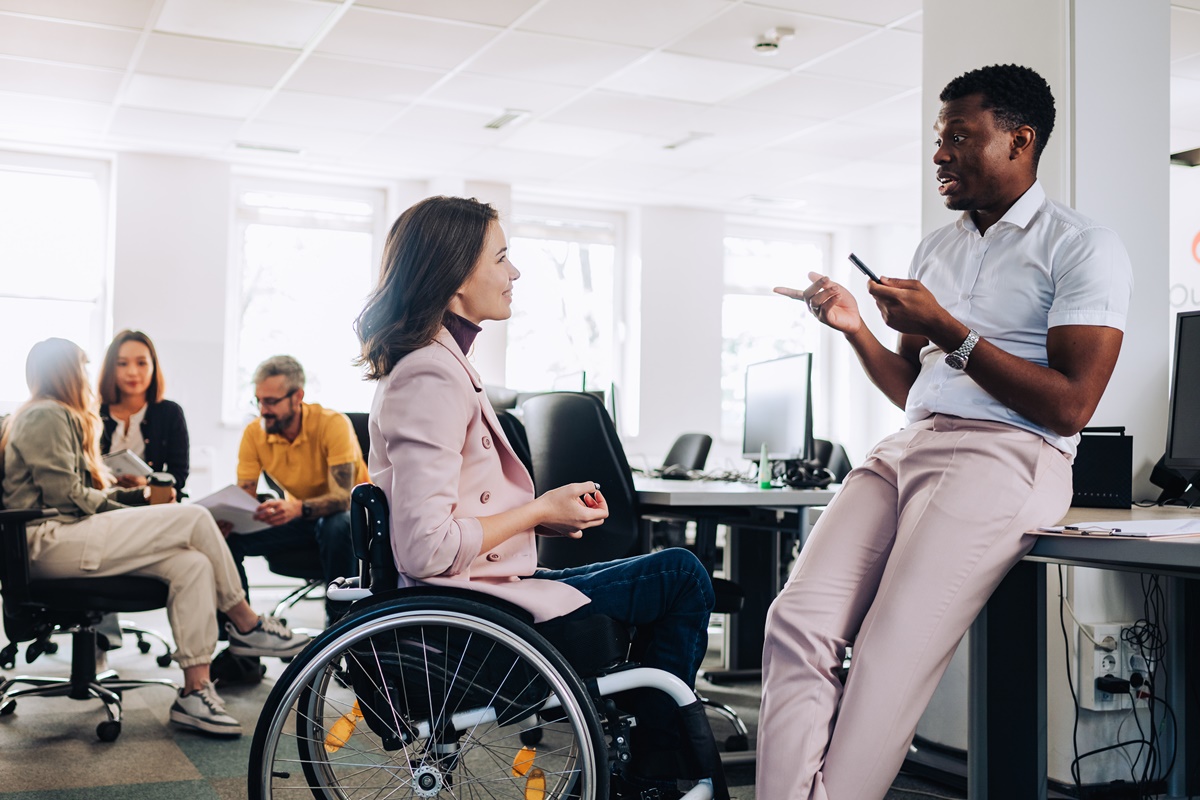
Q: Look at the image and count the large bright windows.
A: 4